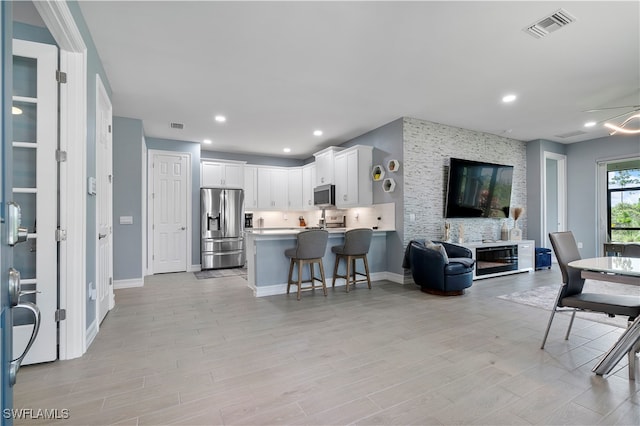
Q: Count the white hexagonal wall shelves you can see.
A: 3